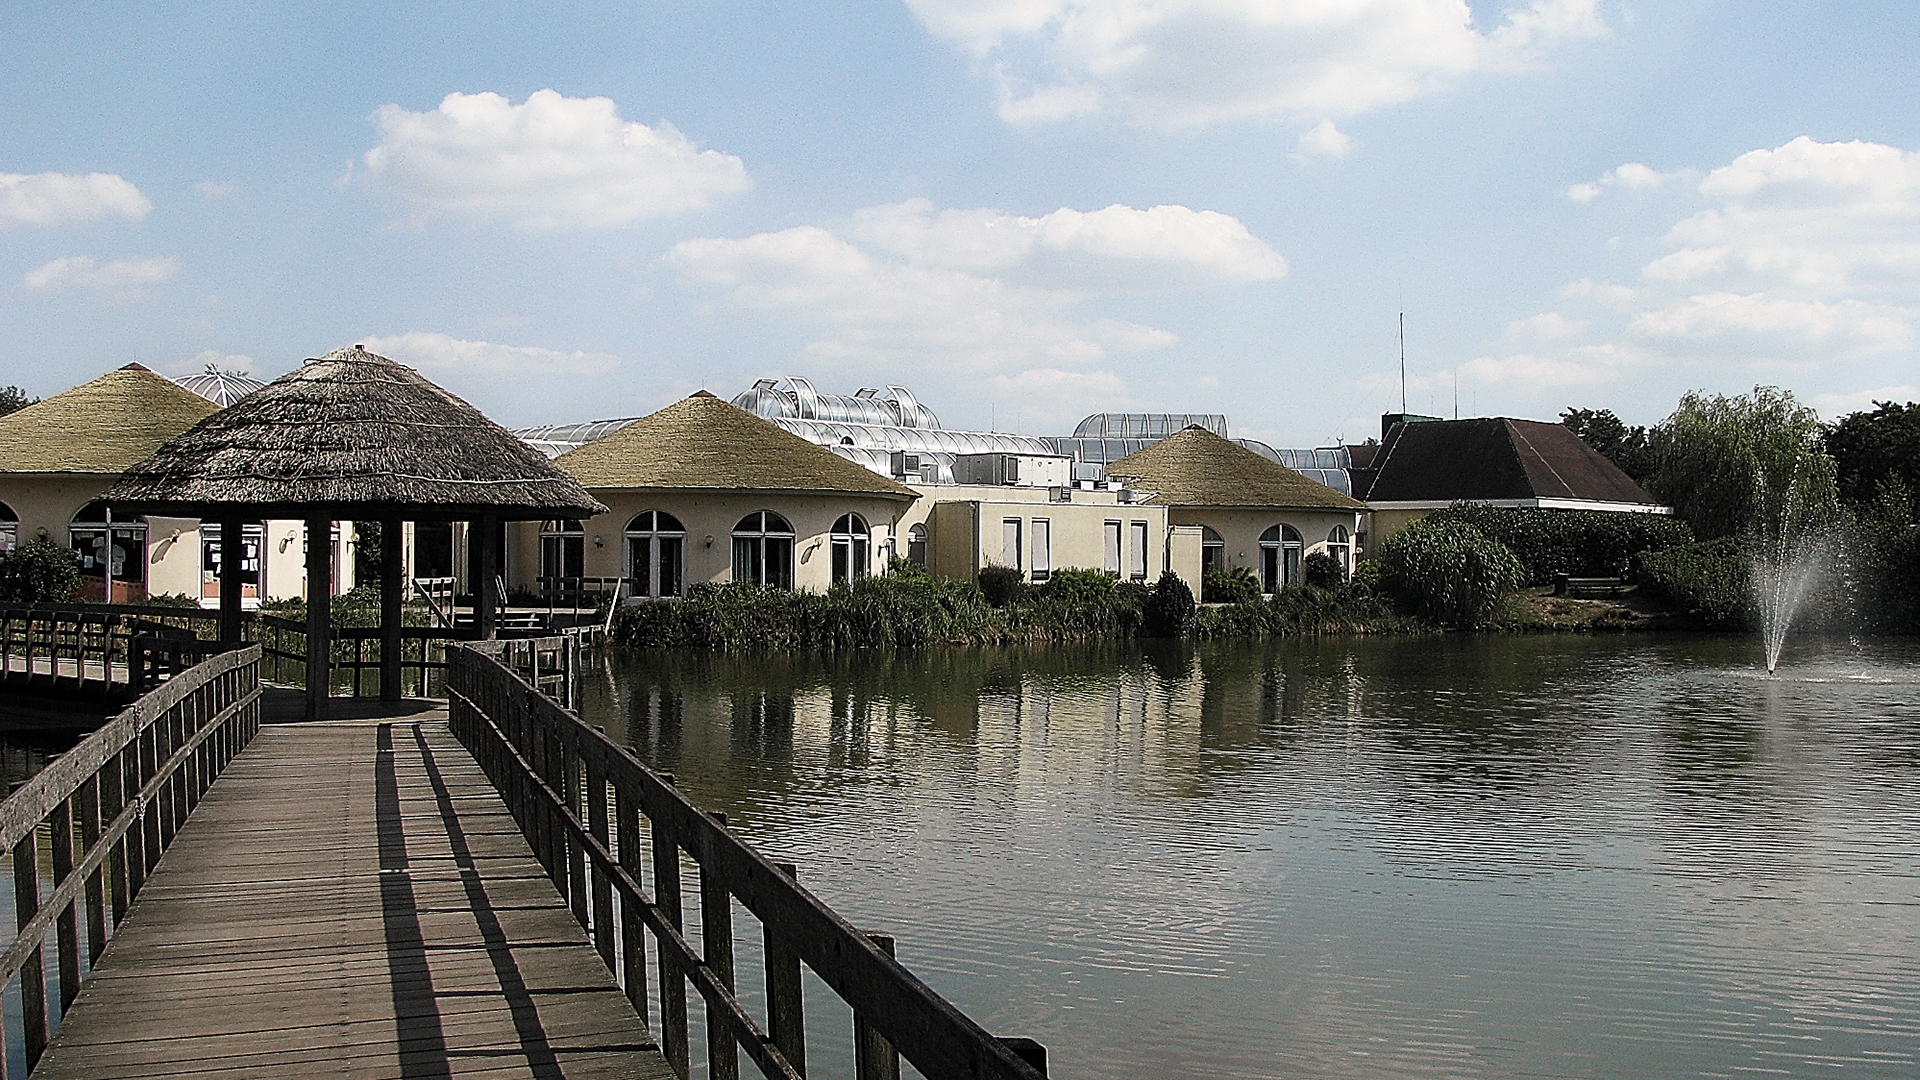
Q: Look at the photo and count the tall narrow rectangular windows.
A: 4